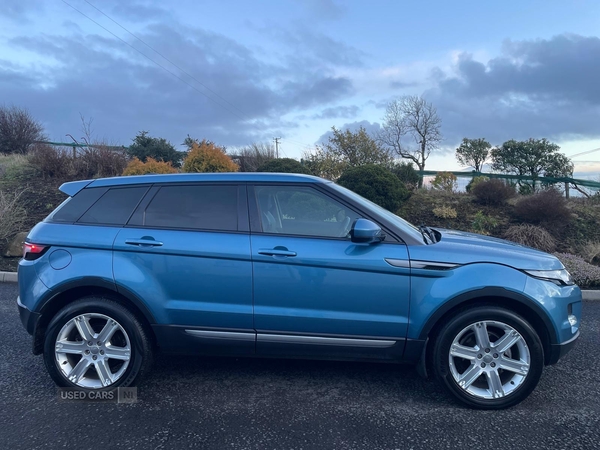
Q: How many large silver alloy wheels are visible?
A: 2